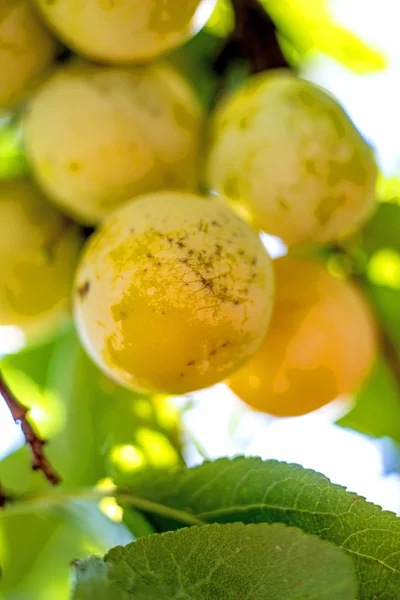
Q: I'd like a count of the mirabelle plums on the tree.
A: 7